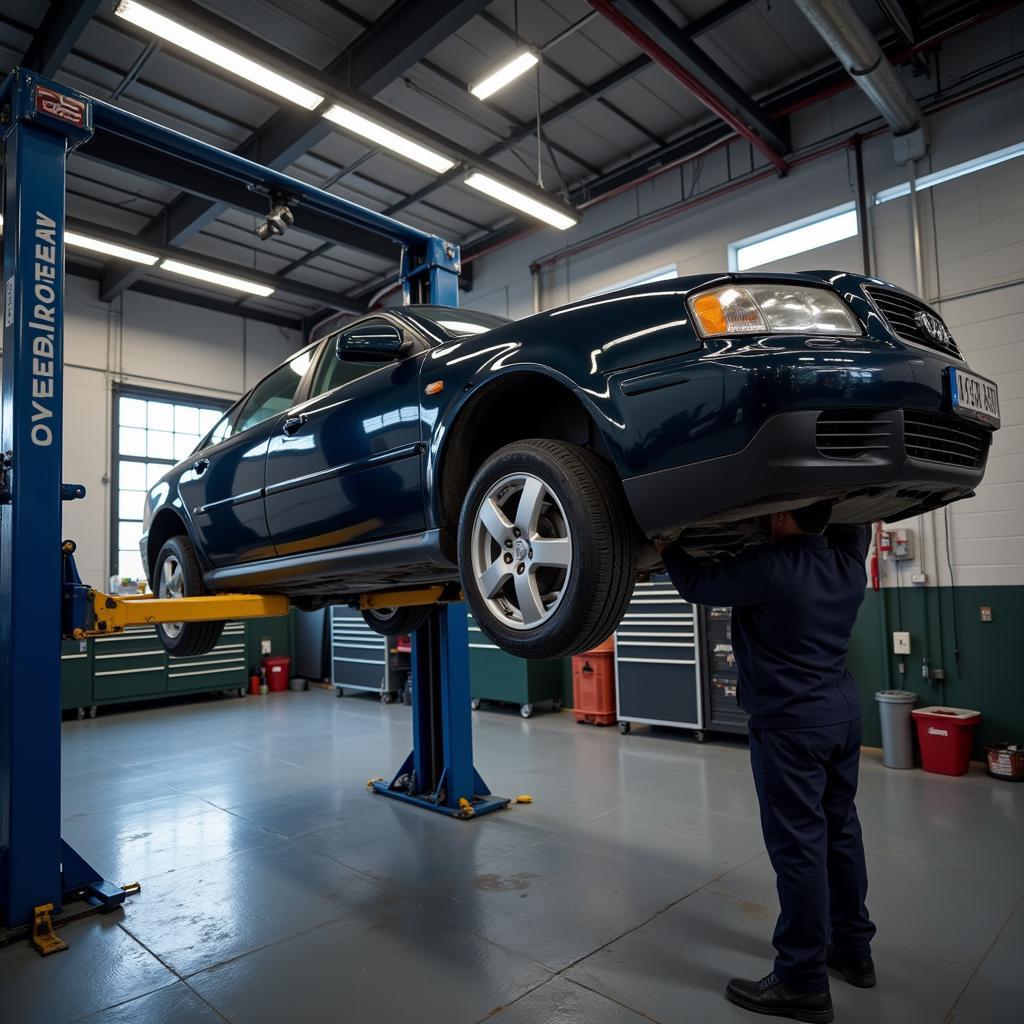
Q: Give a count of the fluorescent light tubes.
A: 6